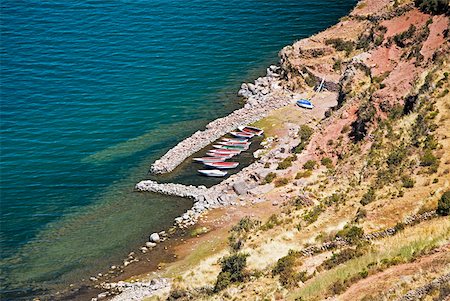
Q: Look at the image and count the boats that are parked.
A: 11